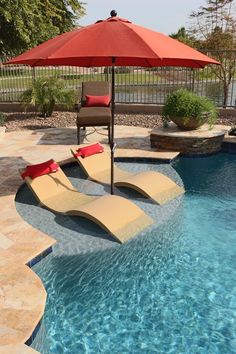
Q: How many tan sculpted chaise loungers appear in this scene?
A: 2